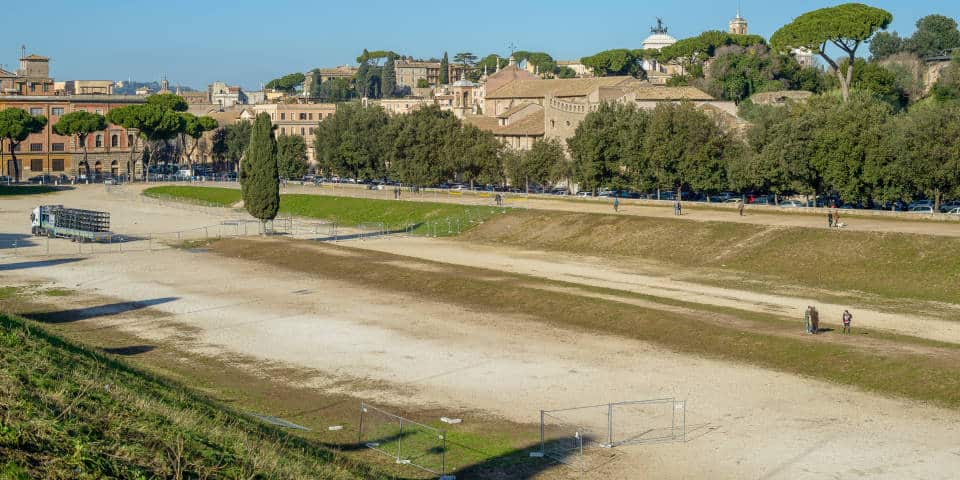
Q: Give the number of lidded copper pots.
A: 0